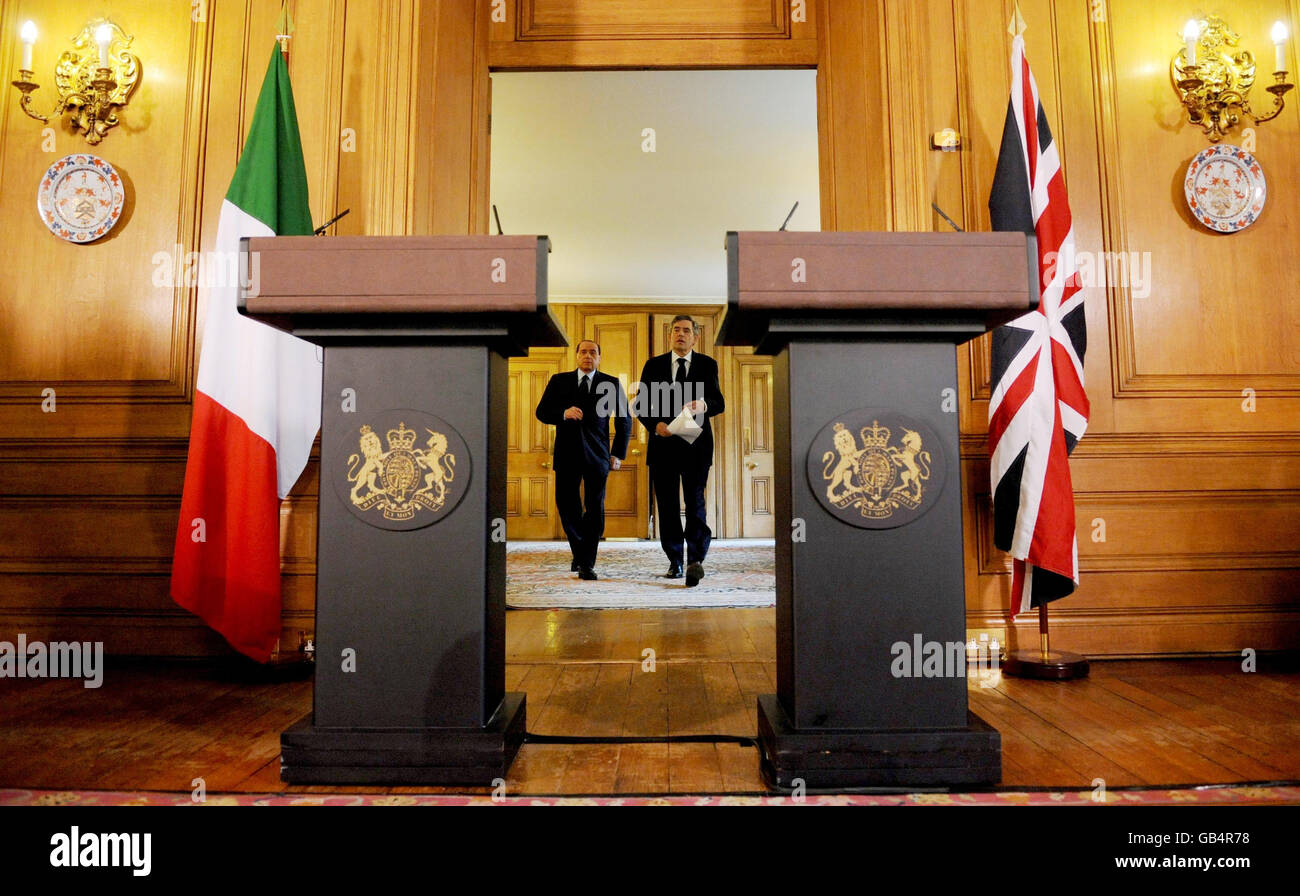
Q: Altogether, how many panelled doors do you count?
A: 4